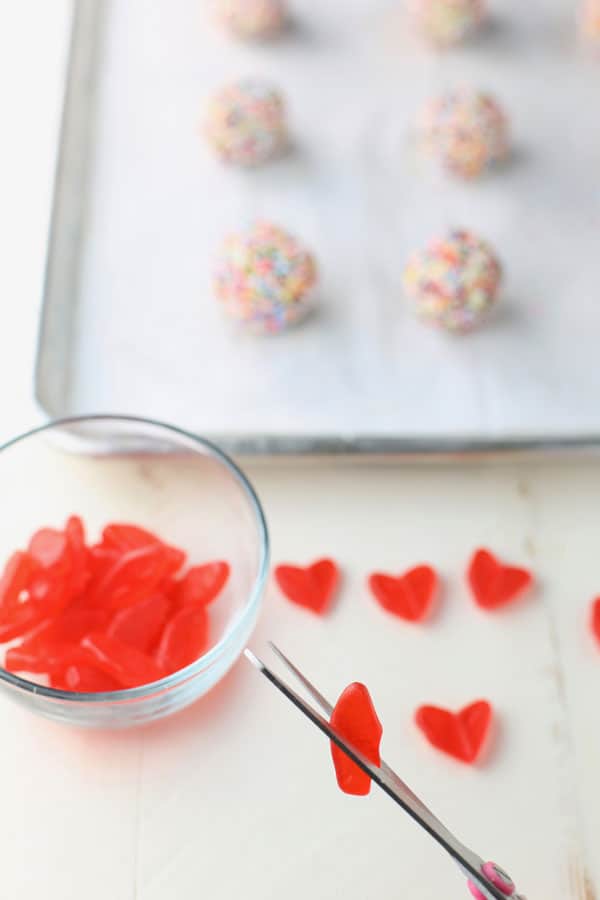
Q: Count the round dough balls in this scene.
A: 7